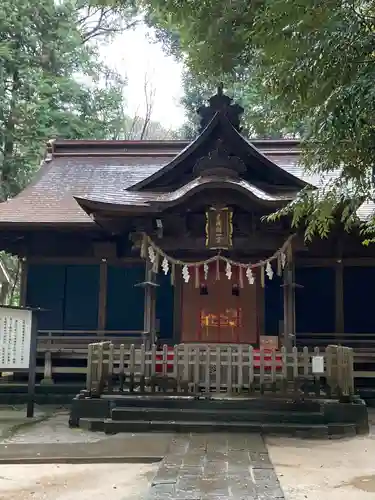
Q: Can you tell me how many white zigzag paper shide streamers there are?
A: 8